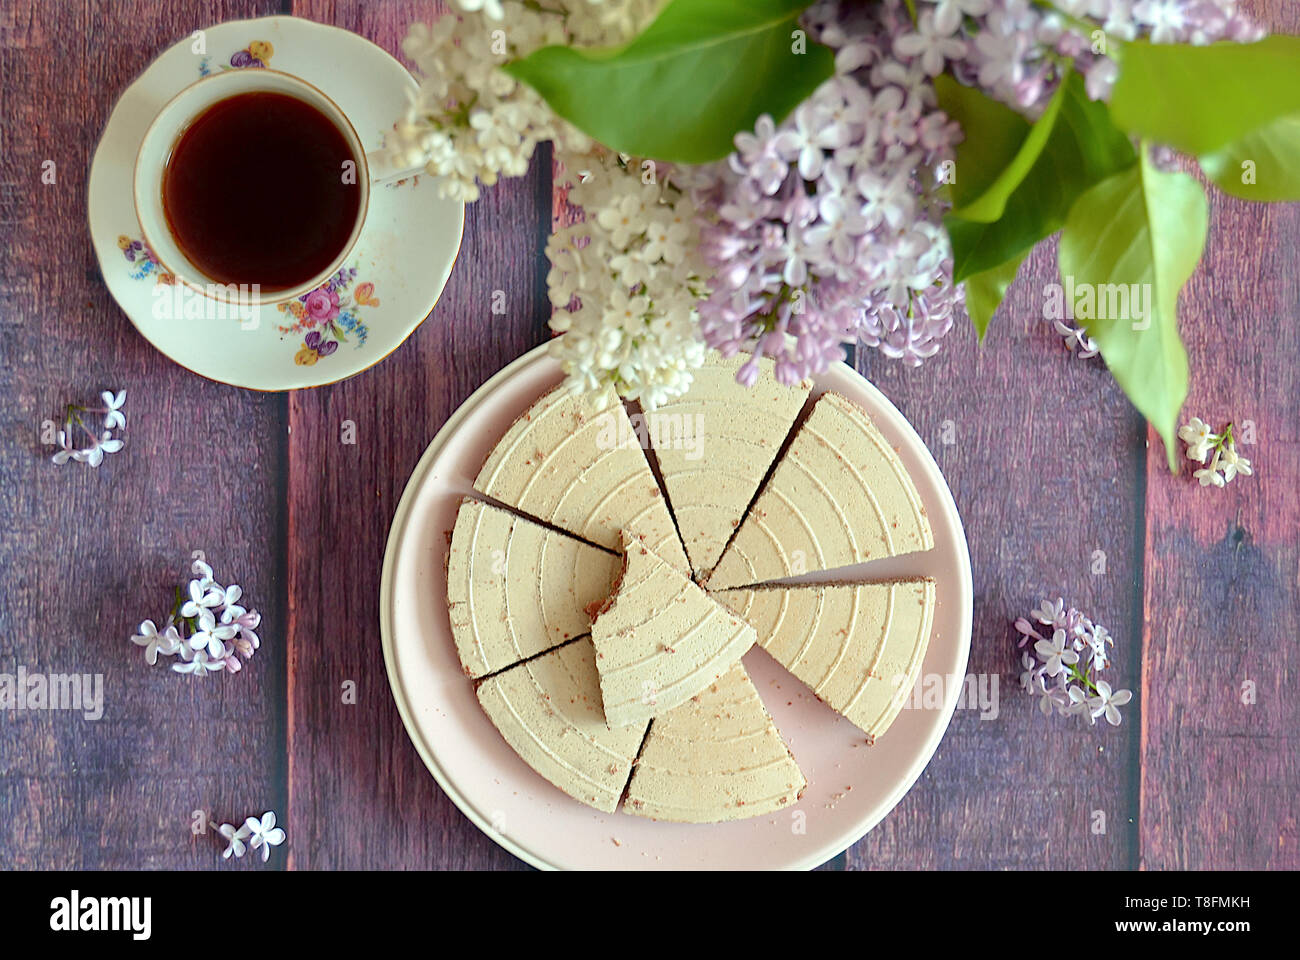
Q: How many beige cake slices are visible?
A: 8